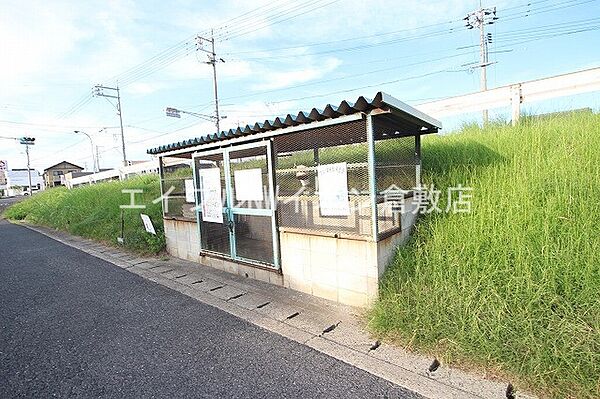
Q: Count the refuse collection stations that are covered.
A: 1